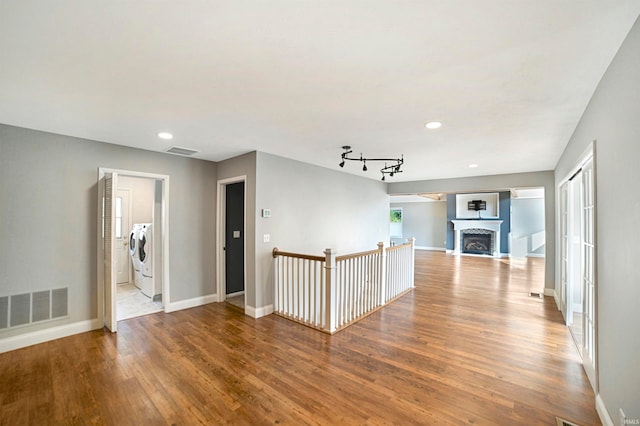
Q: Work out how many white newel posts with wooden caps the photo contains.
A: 3